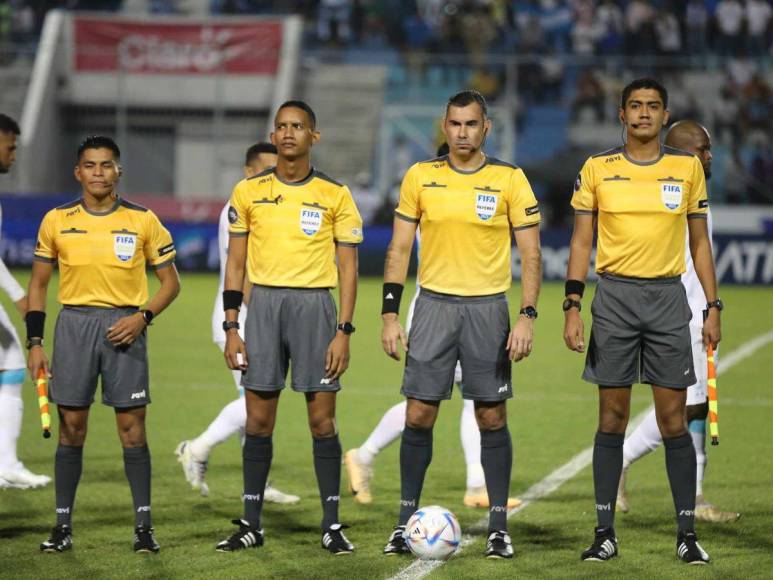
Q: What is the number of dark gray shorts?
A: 4